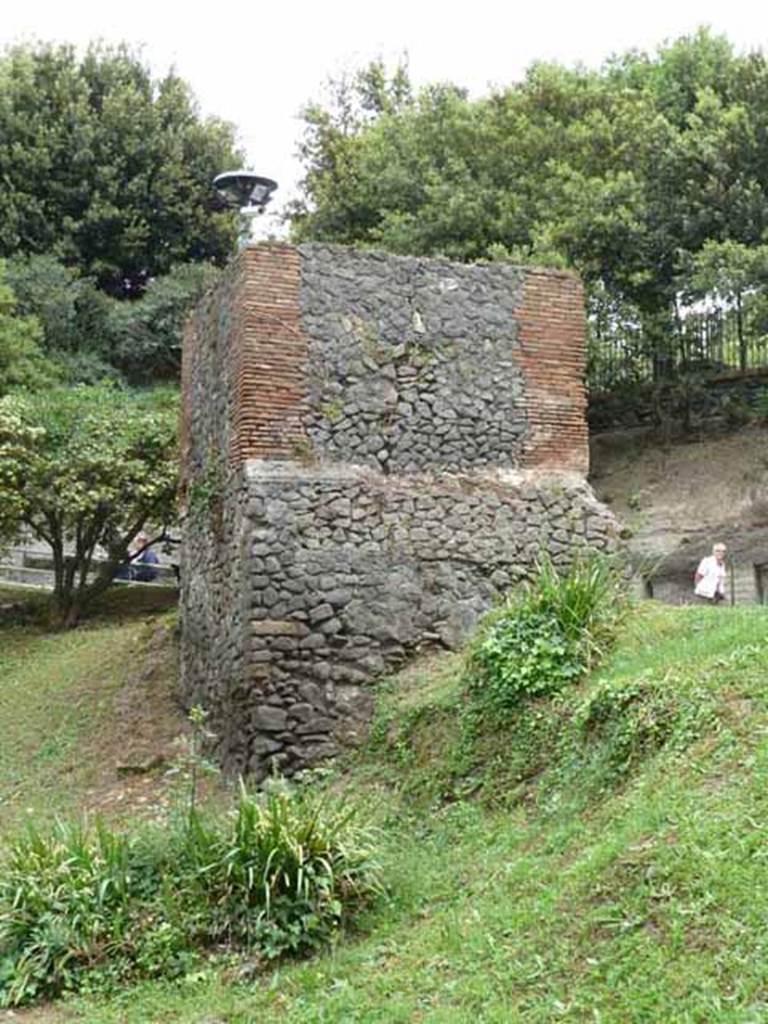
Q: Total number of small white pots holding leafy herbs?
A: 0